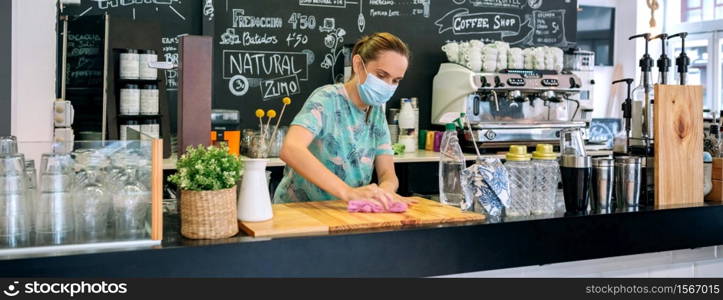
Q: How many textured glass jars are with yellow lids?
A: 2